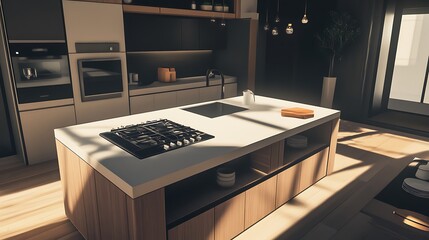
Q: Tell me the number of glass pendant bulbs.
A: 5